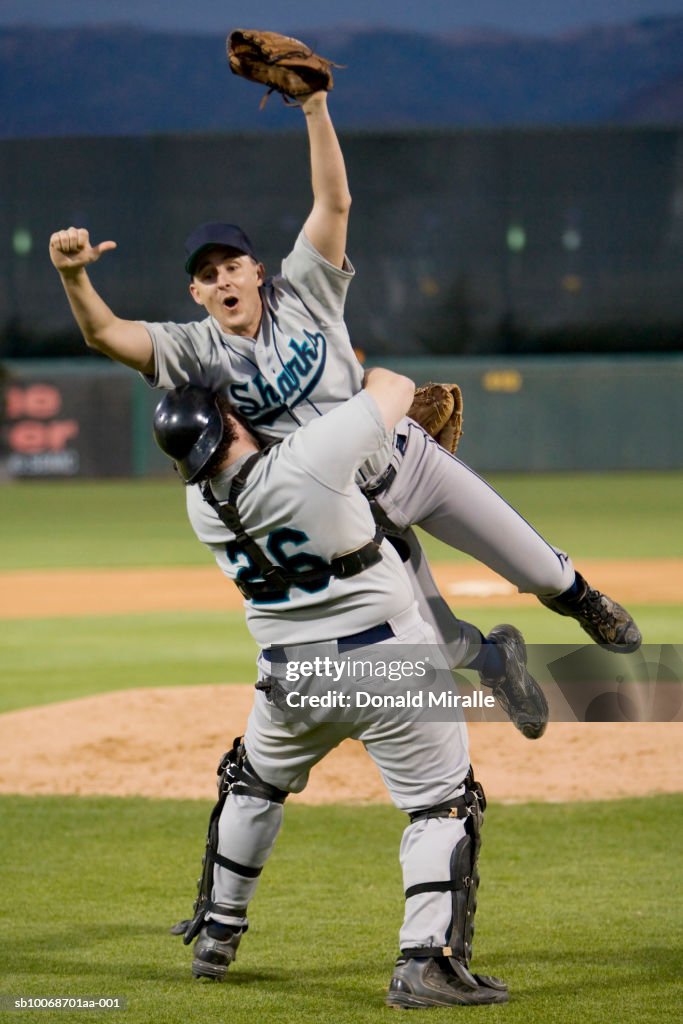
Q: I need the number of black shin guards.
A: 2